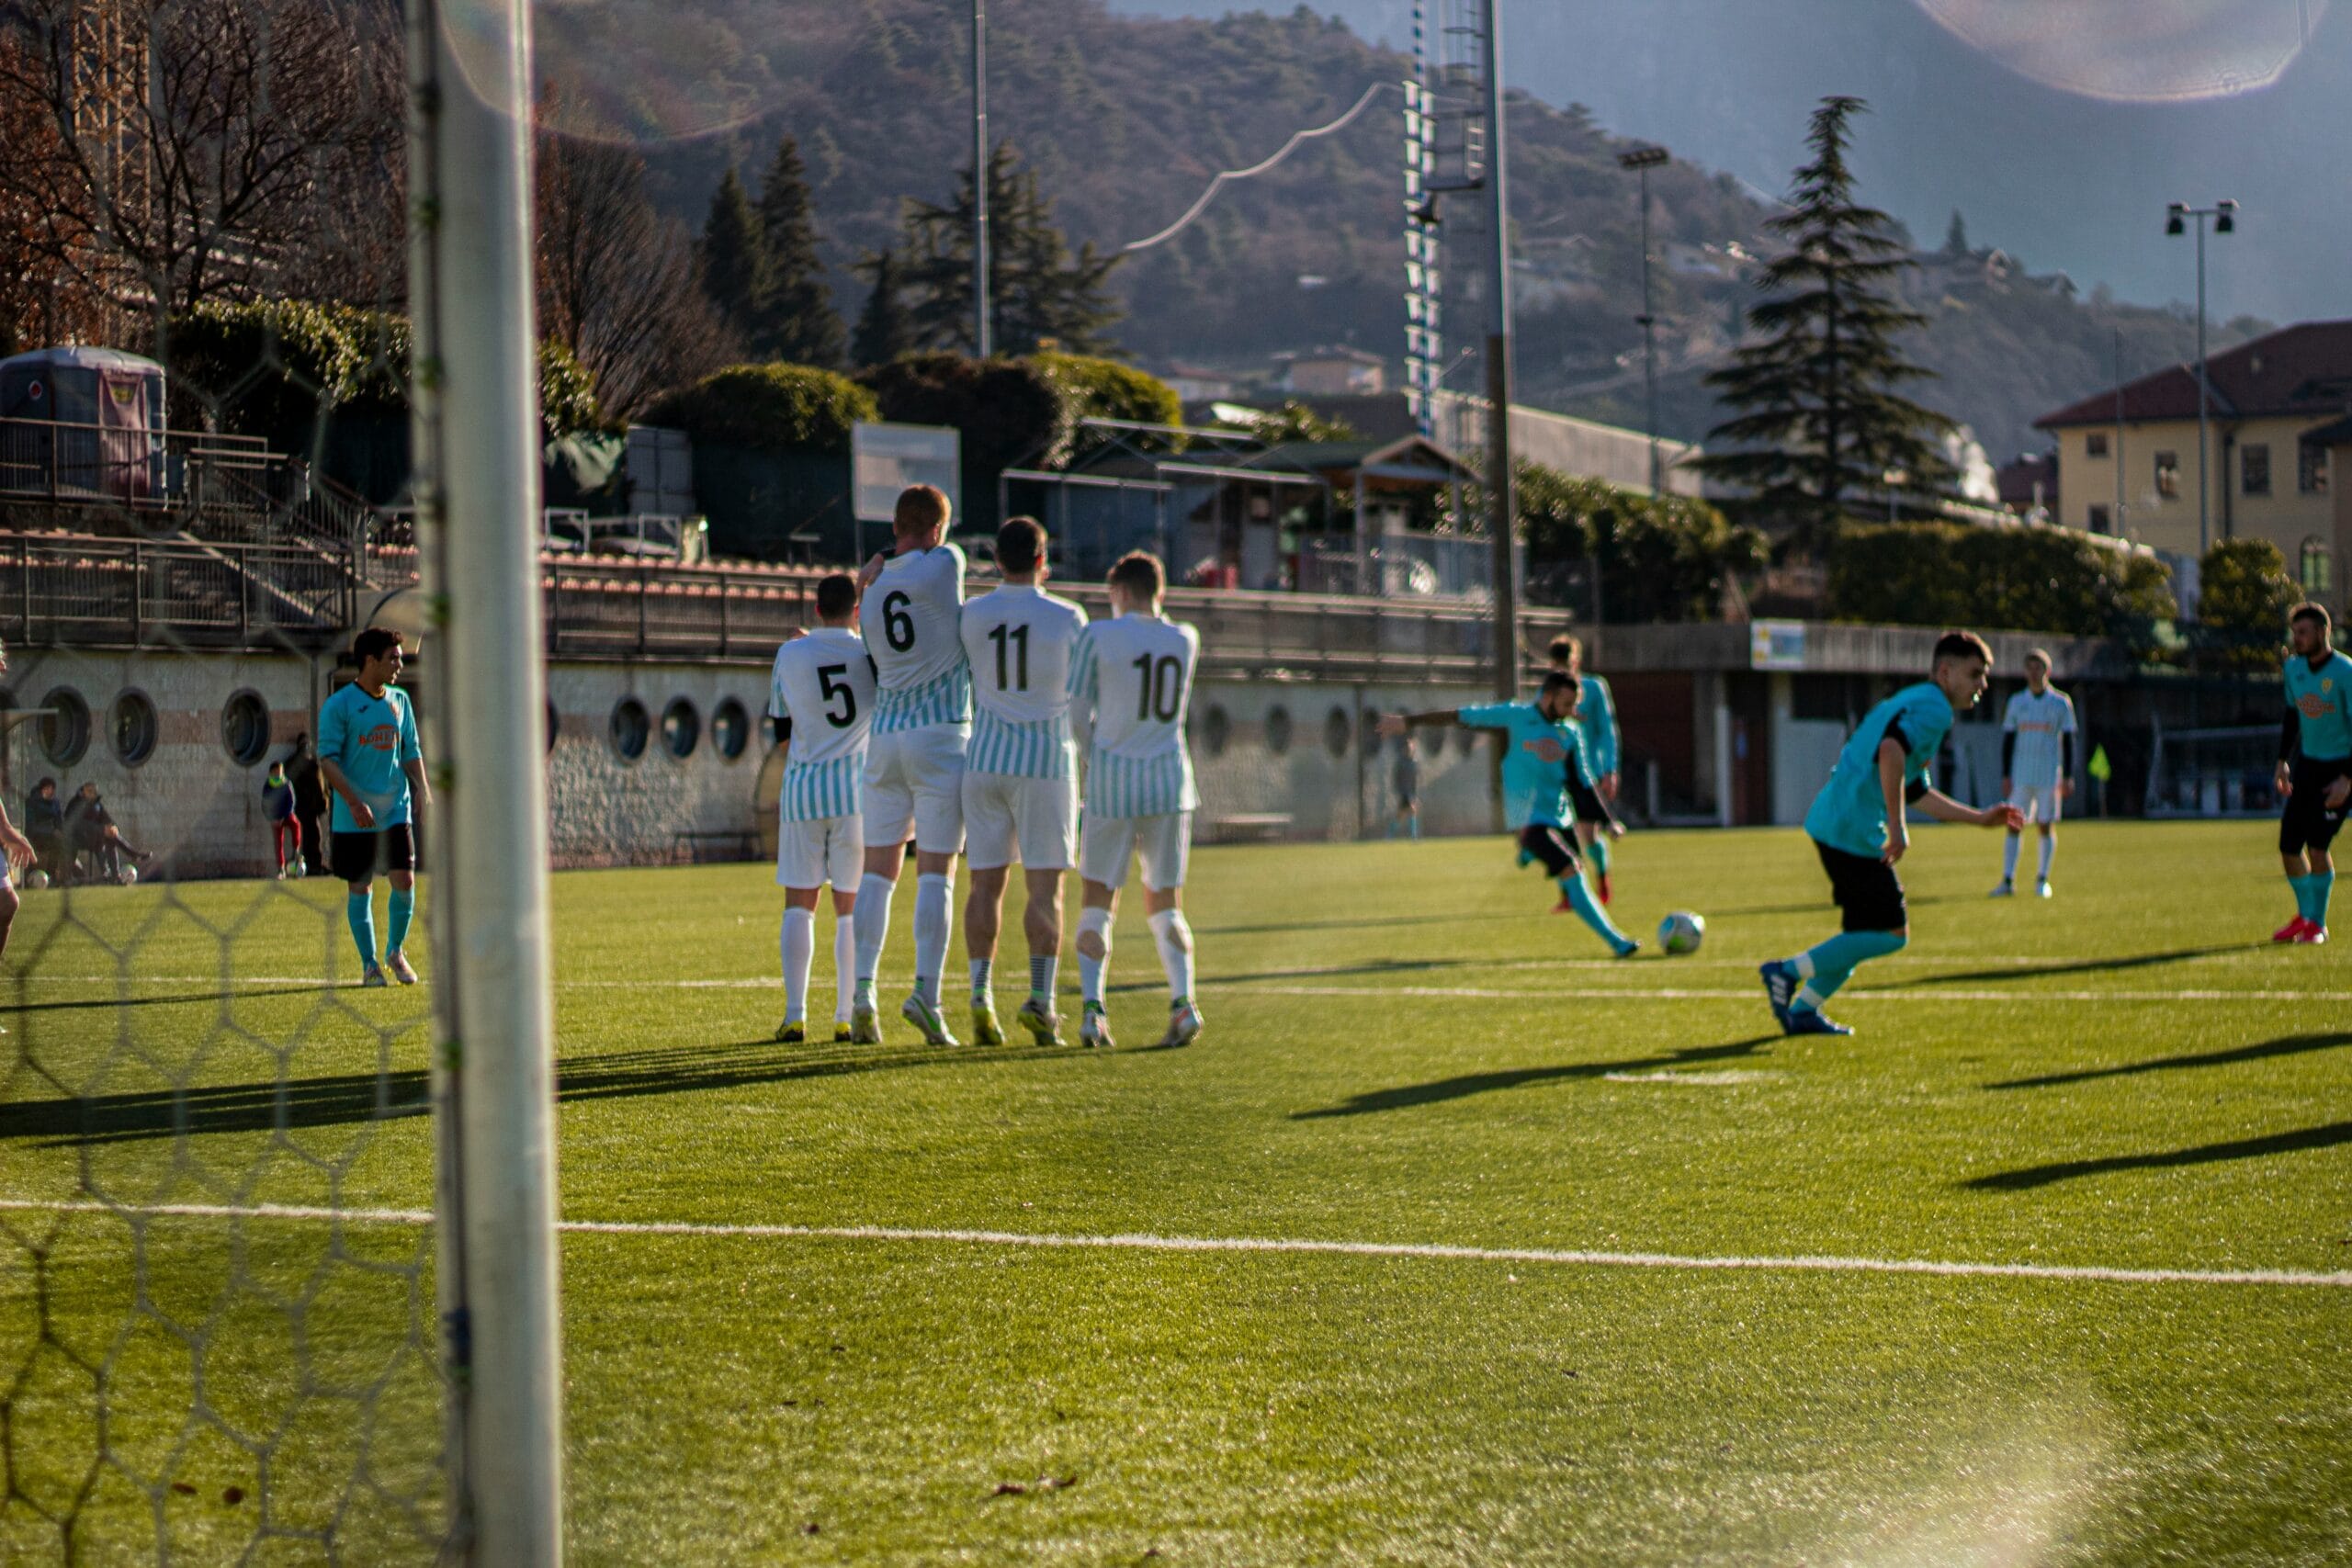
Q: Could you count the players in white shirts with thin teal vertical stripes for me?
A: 5